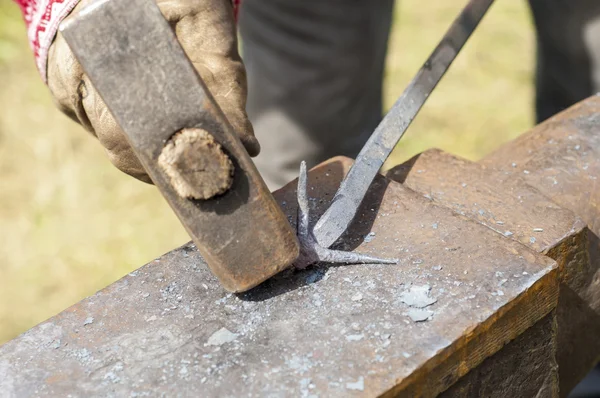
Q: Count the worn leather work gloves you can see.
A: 1